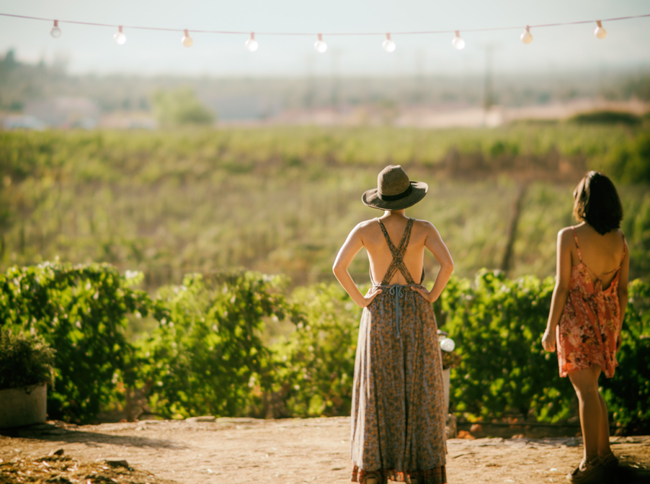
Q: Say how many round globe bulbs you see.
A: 9